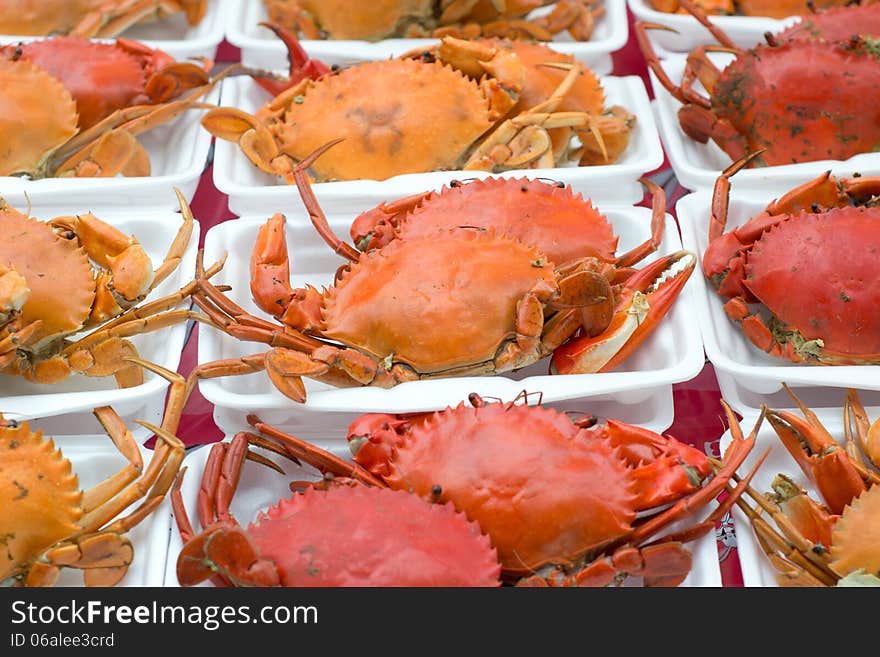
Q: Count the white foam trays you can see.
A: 12